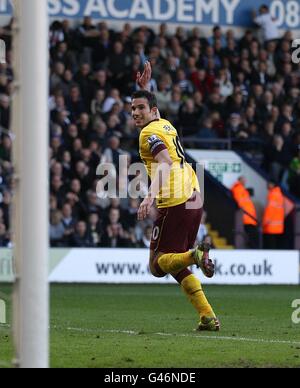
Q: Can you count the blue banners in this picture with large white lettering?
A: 1